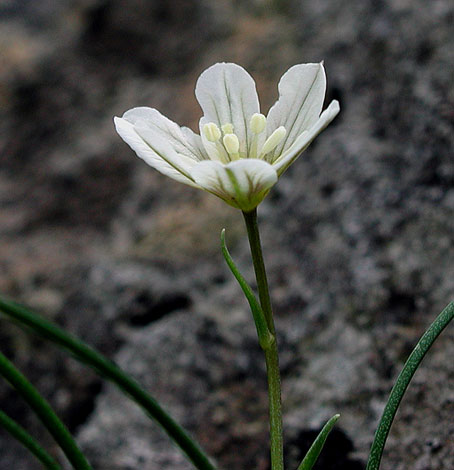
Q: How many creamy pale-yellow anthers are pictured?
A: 5